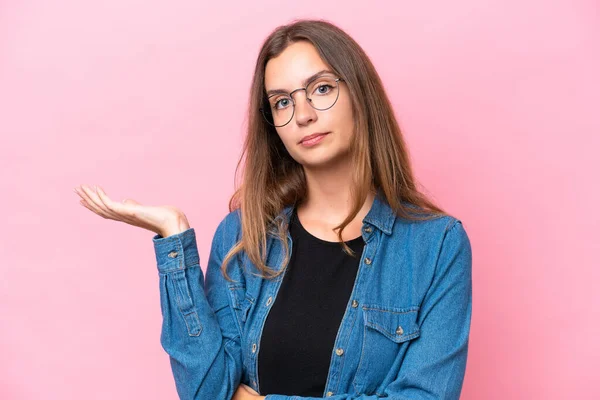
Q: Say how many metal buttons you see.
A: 7